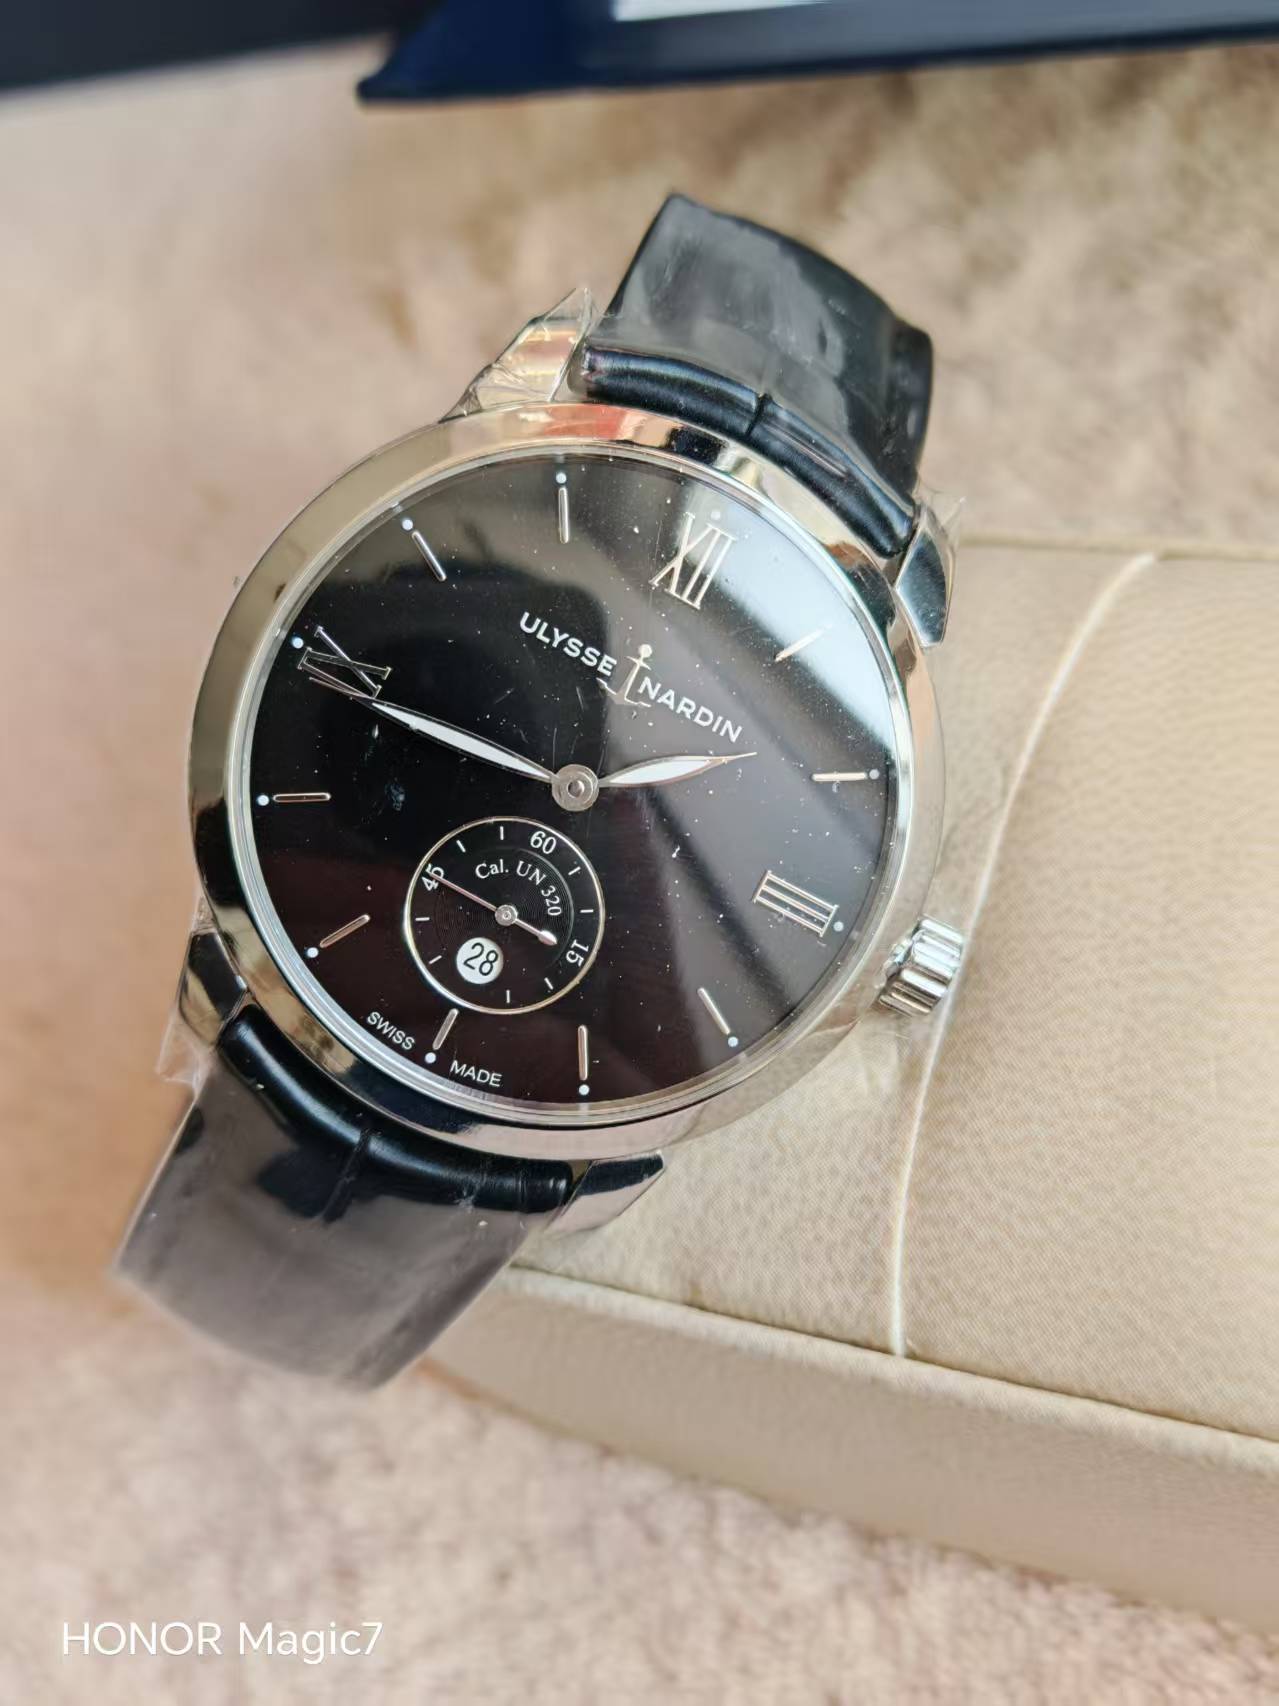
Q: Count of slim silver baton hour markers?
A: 9